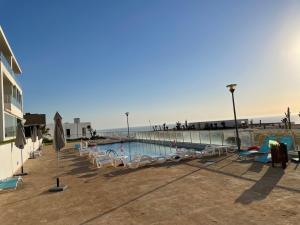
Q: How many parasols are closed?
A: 4